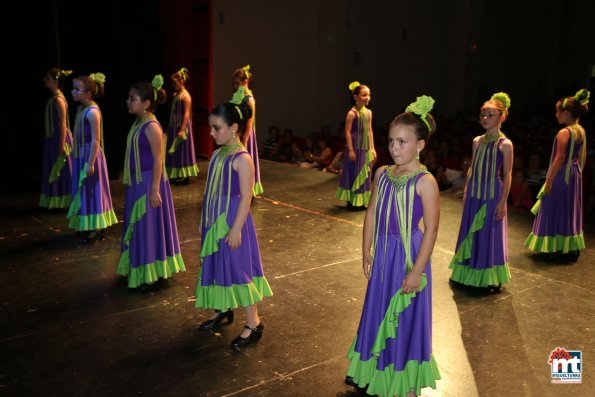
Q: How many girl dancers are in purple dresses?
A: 10